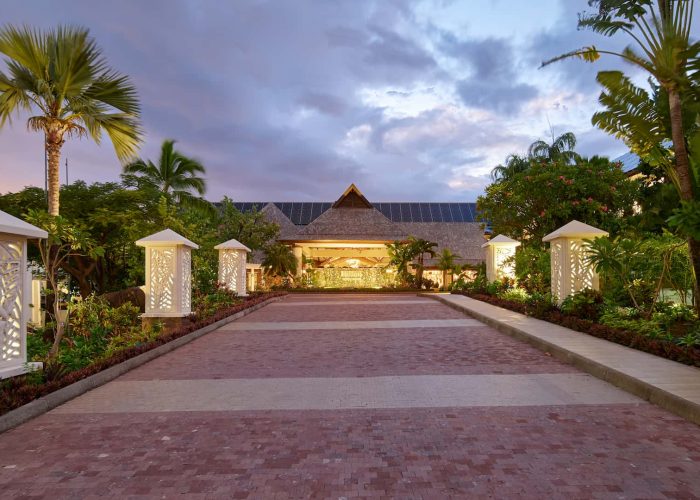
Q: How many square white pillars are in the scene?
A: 5